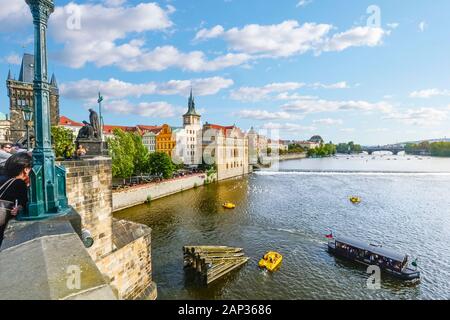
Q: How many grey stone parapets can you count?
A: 1